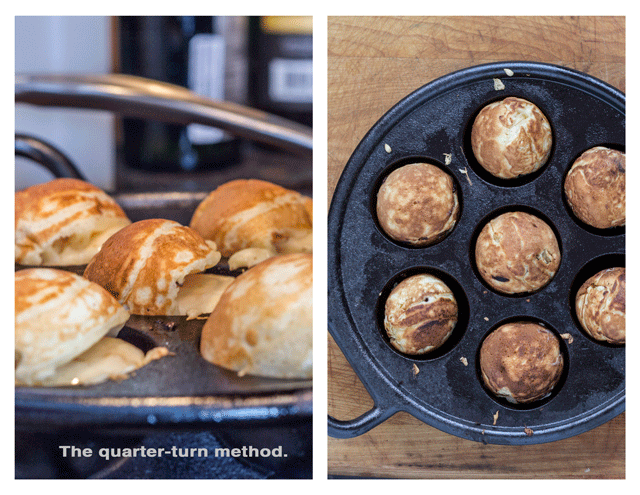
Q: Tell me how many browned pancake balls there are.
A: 12